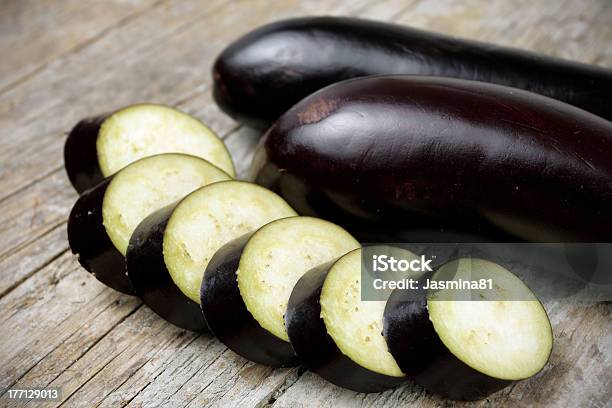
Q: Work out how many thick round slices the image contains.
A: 6